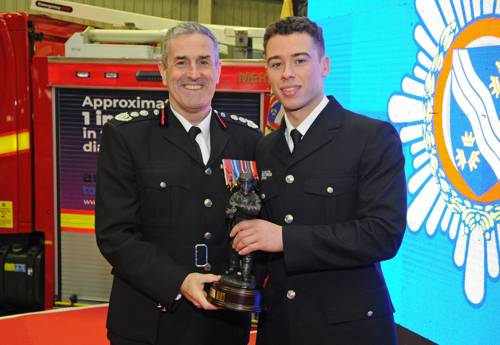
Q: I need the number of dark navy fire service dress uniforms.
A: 2